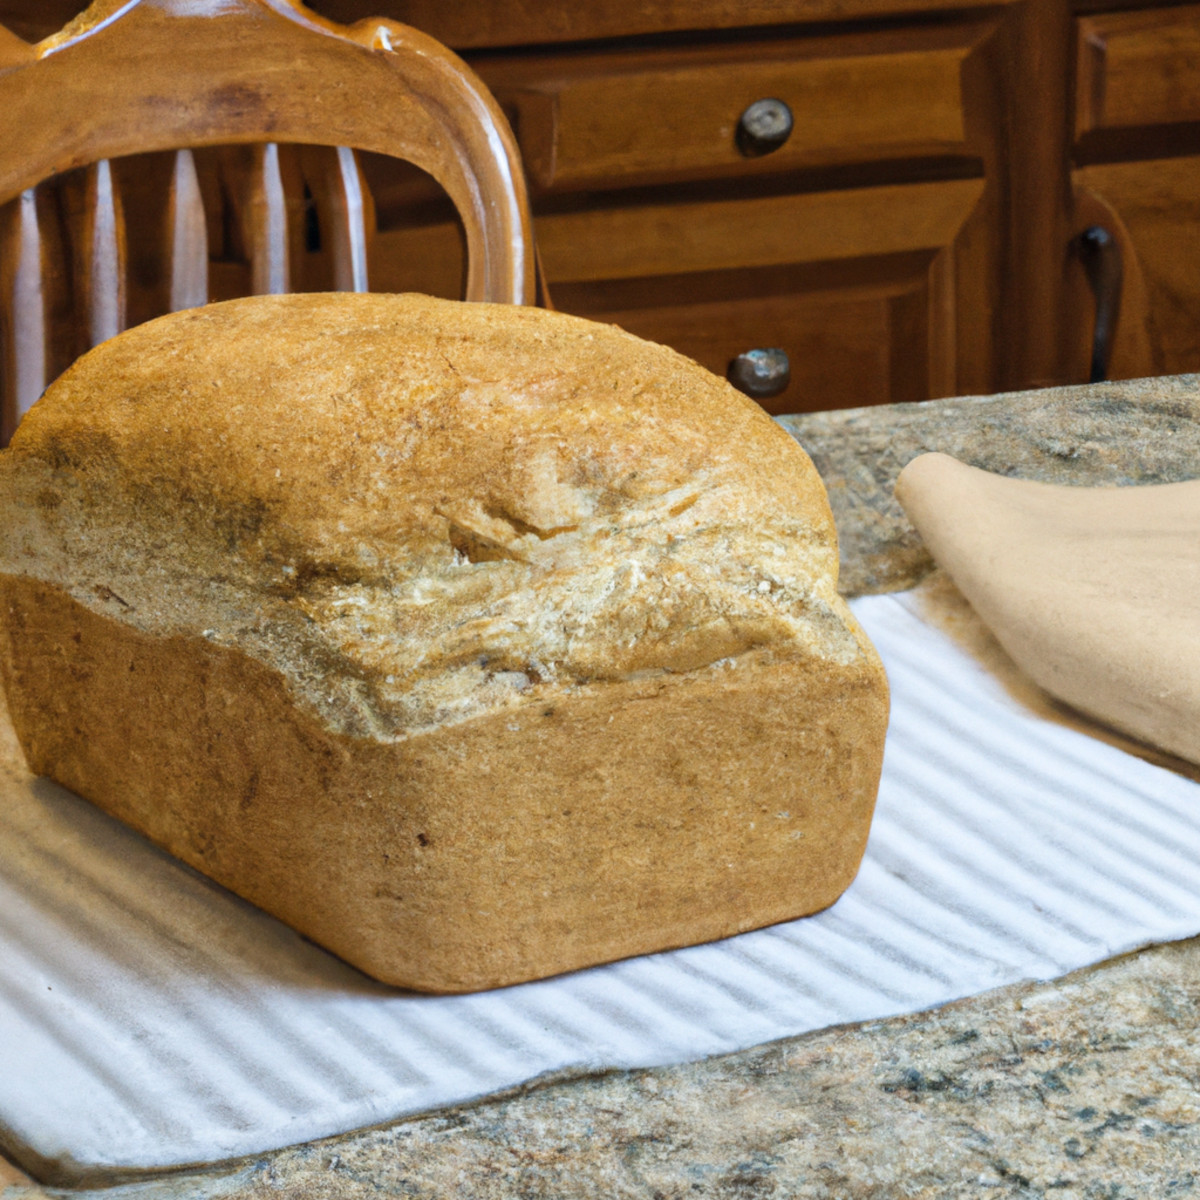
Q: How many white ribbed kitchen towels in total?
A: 1